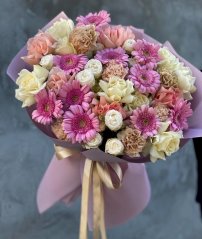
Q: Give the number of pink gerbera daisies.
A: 10